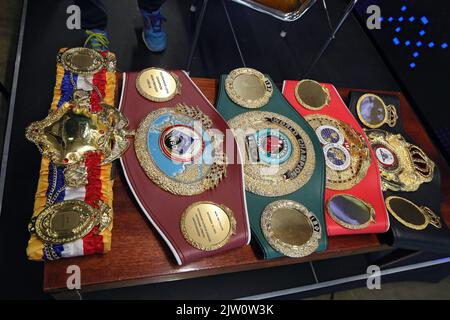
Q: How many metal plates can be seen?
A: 15